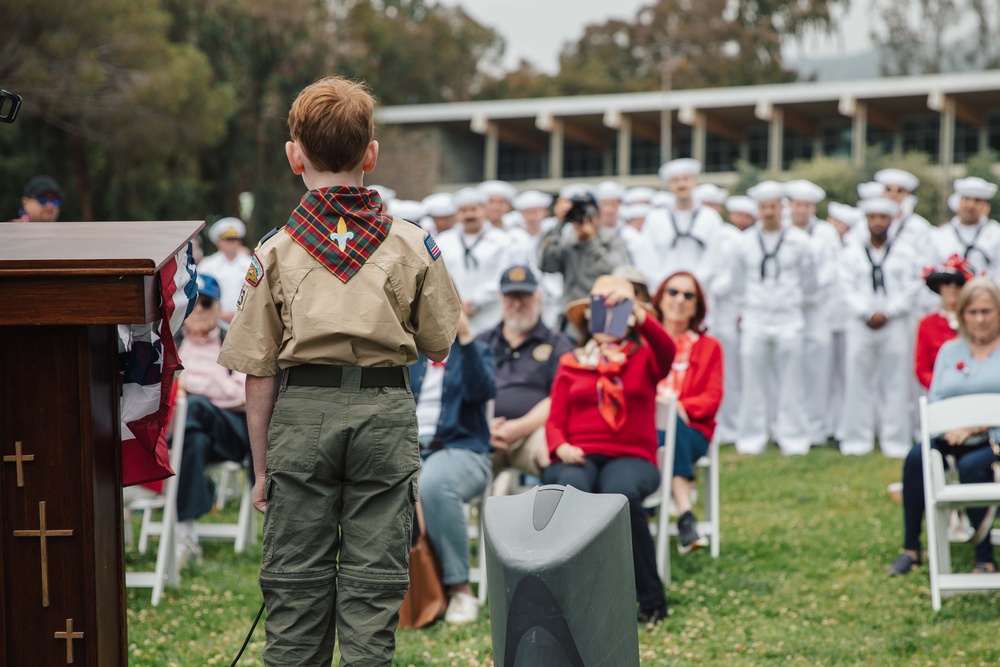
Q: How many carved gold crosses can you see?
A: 3